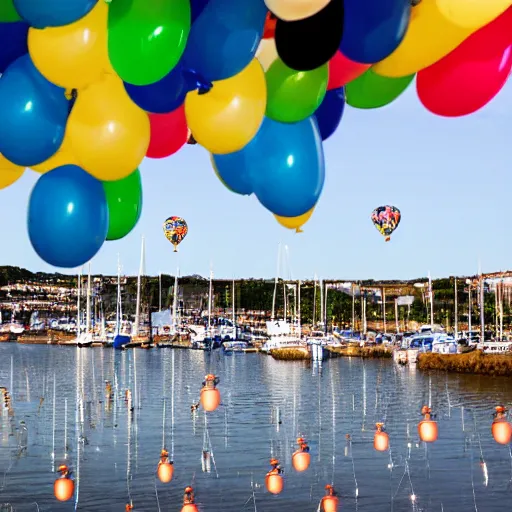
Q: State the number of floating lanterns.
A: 10